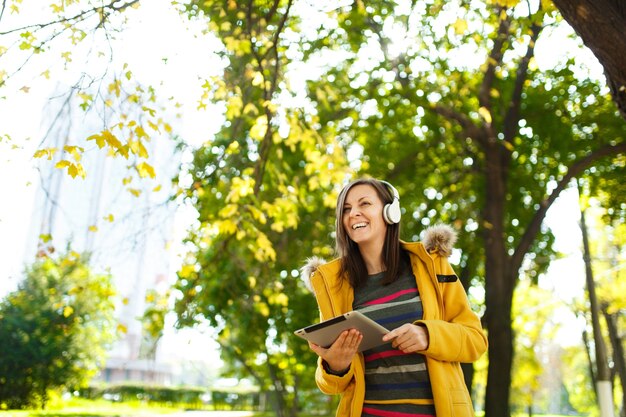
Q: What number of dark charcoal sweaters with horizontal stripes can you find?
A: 1